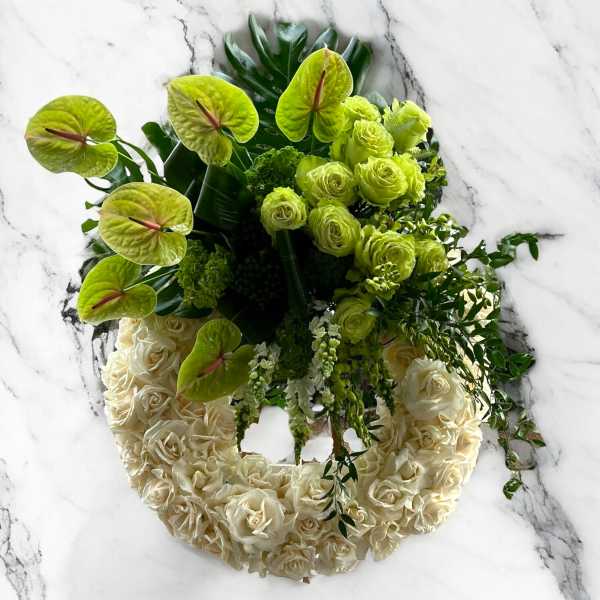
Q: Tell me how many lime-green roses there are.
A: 11